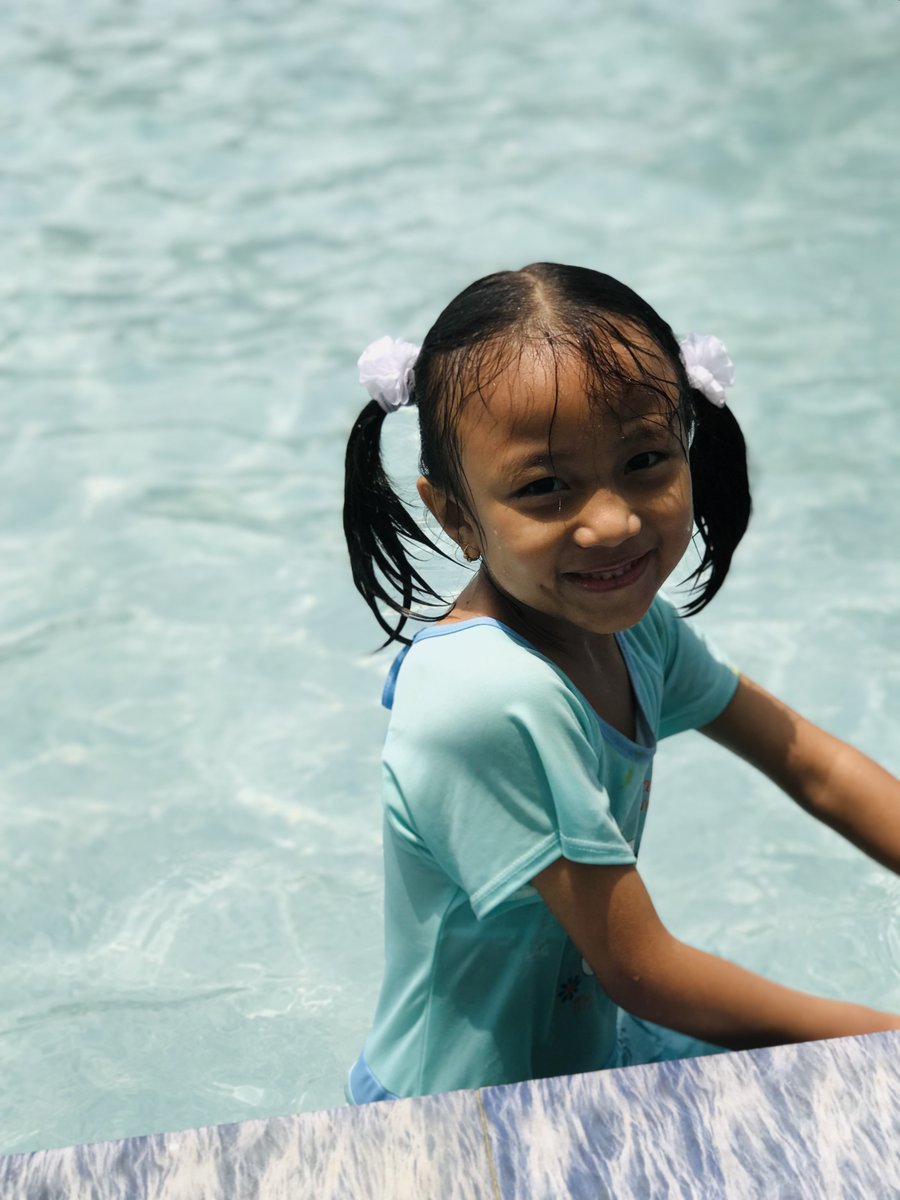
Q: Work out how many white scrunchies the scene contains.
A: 2